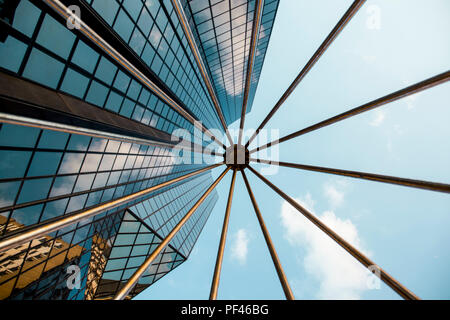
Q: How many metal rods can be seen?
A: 12